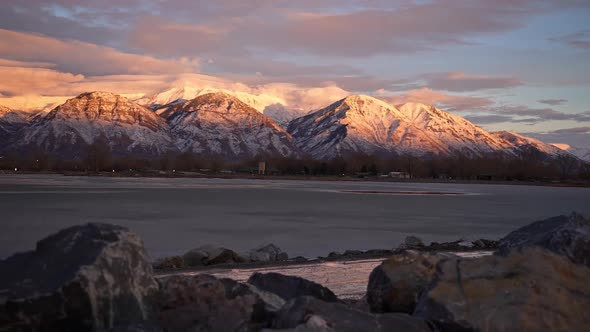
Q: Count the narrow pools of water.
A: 1